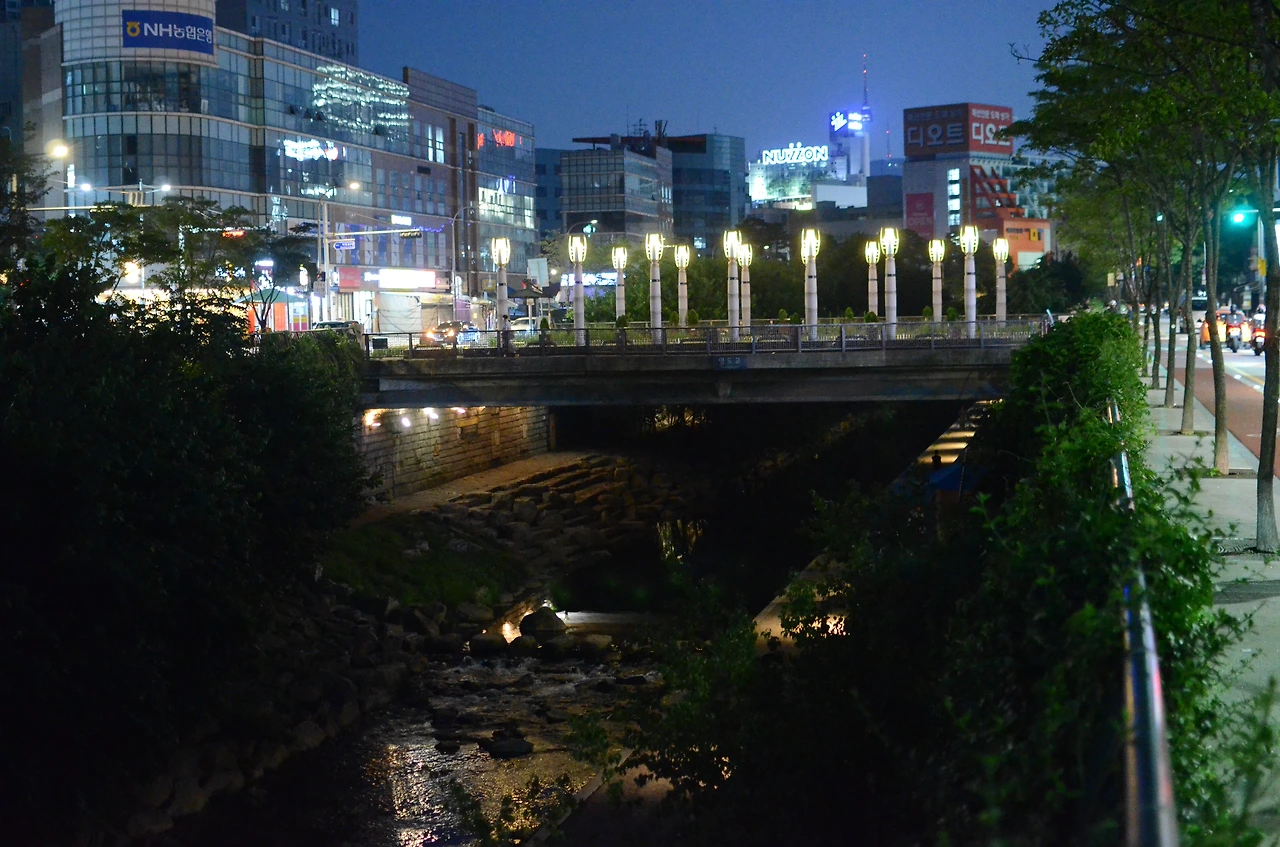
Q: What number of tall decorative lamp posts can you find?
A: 13